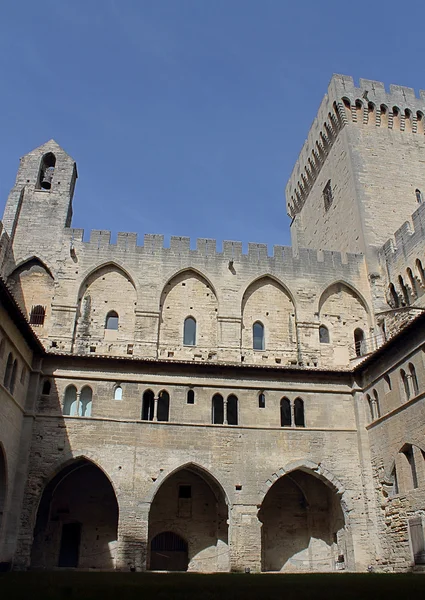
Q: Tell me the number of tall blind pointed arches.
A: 5